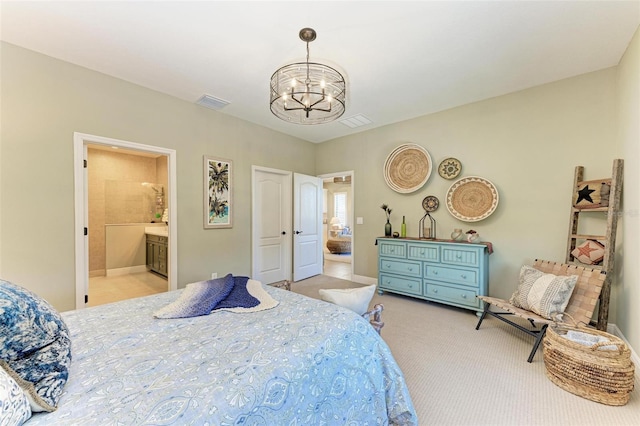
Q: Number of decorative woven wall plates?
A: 4